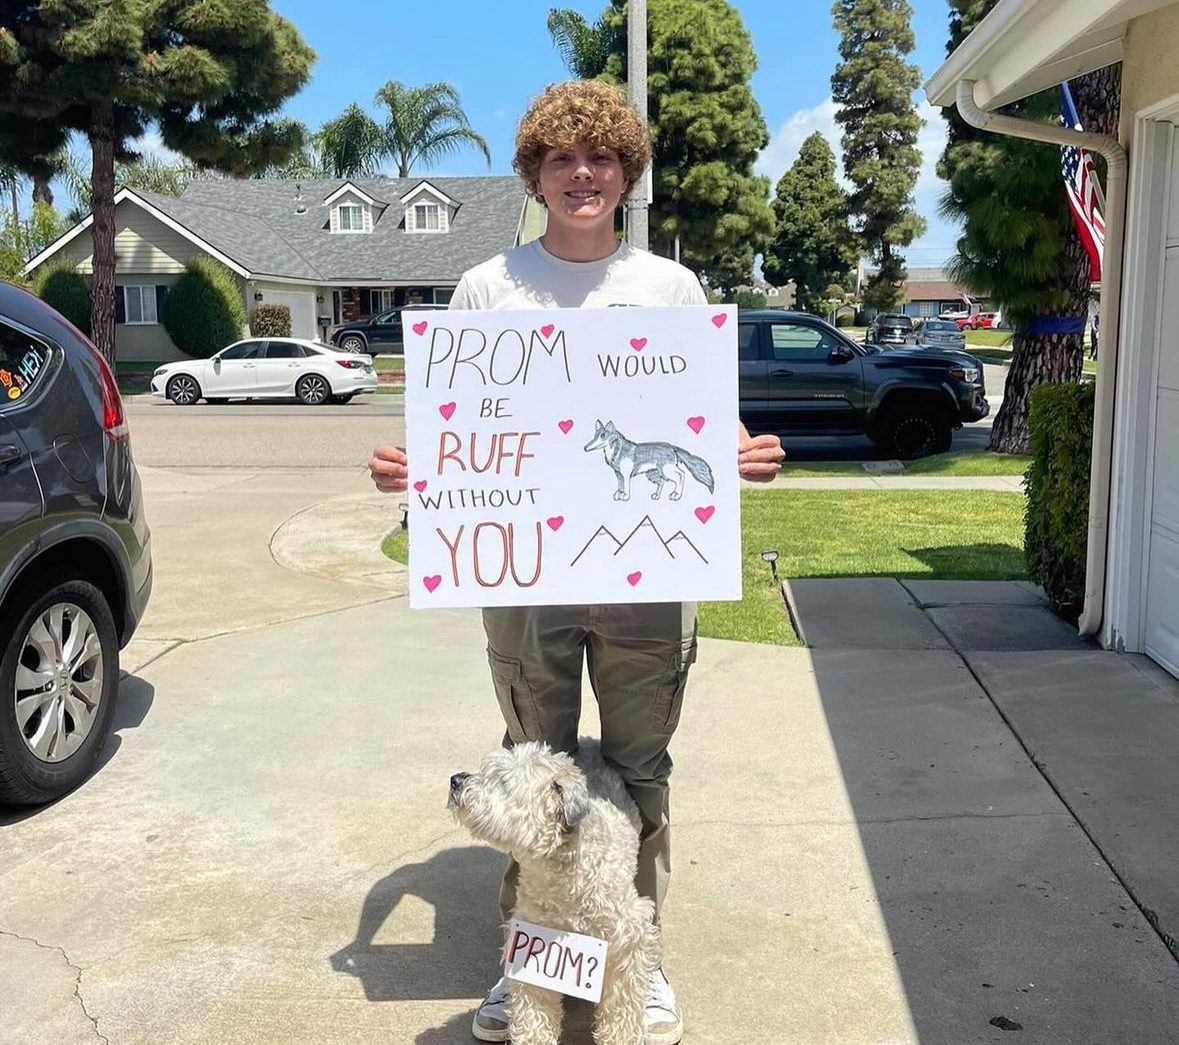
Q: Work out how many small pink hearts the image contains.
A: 12